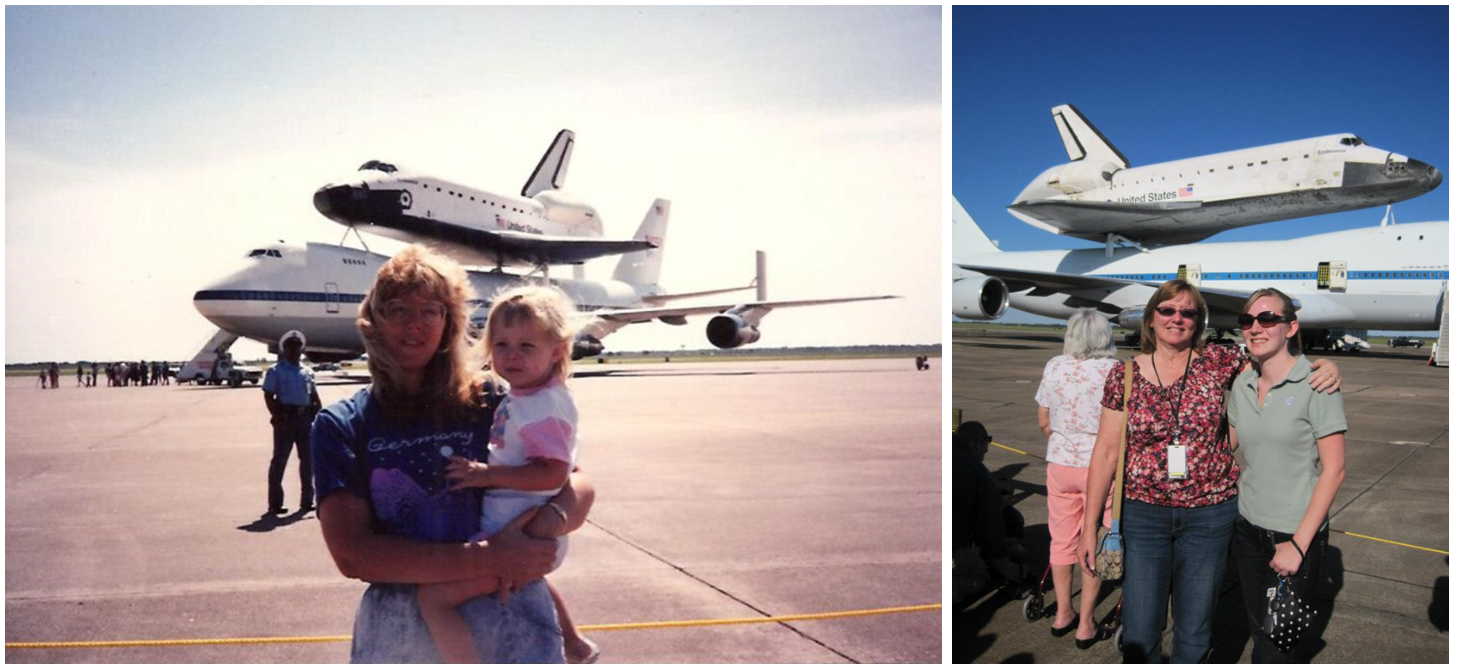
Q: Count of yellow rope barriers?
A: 2